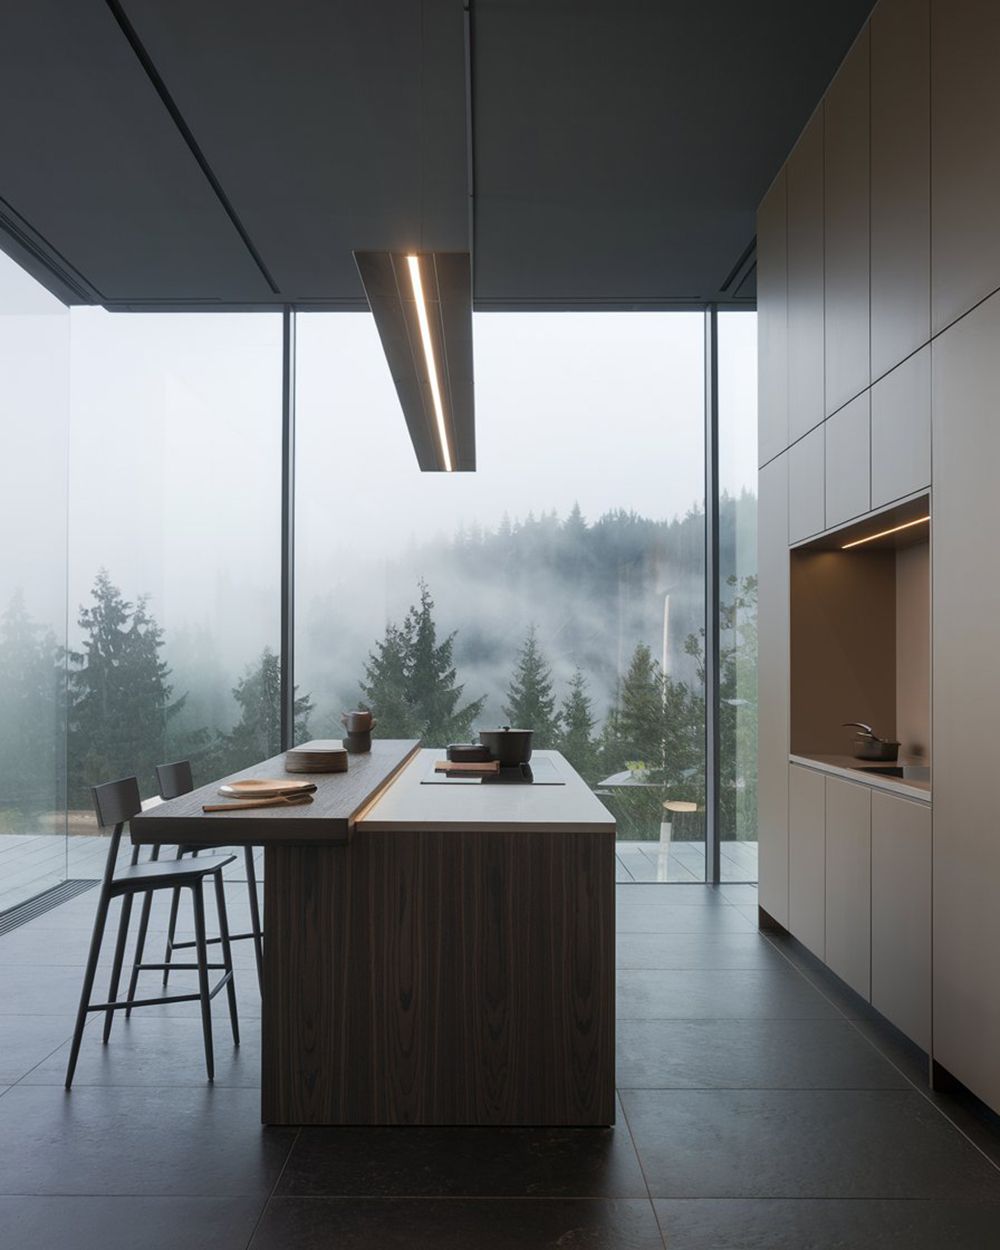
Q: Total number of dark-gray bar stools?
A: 2